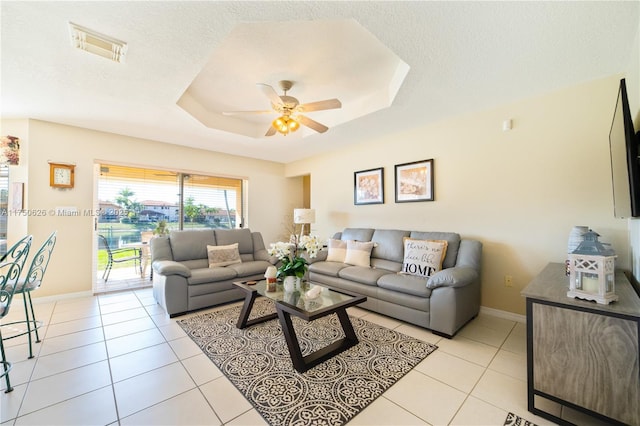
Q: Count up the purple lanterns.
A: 0